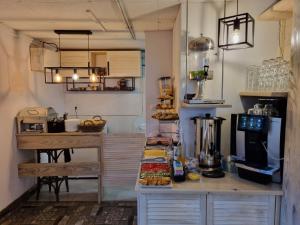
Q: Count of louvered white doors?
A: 2